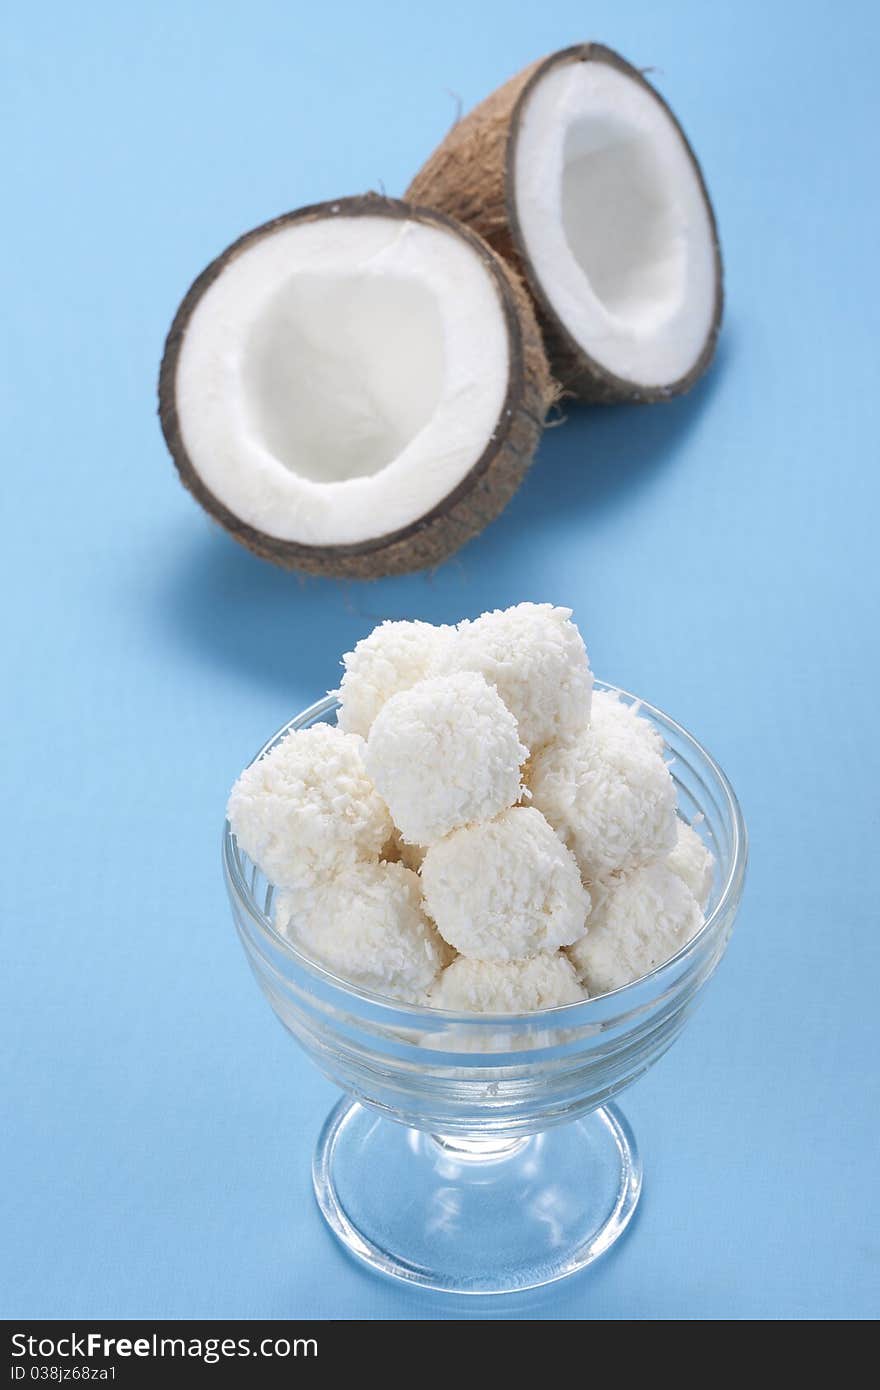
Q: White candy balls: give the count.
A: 11